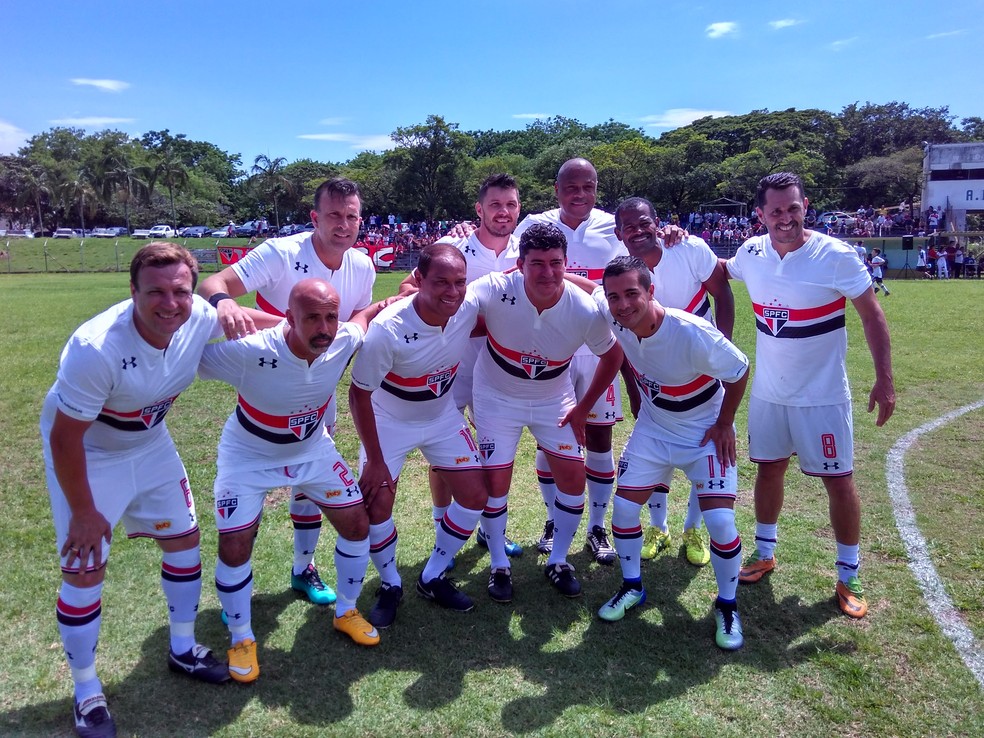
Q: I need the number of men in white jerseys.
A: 10